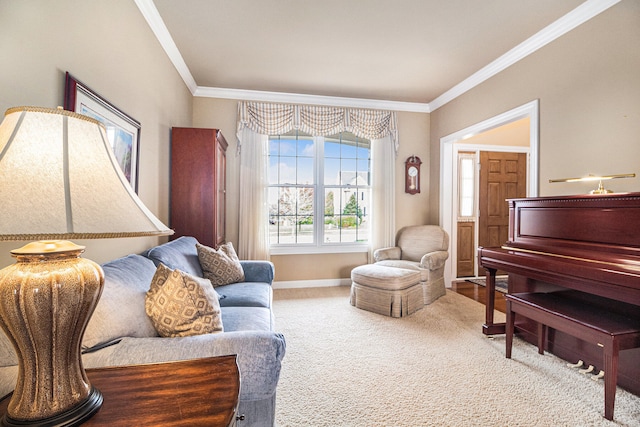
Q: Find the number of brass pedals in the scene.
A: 3